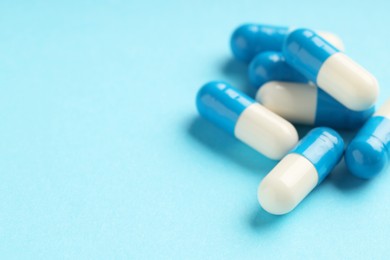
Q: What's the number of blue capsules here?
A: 7